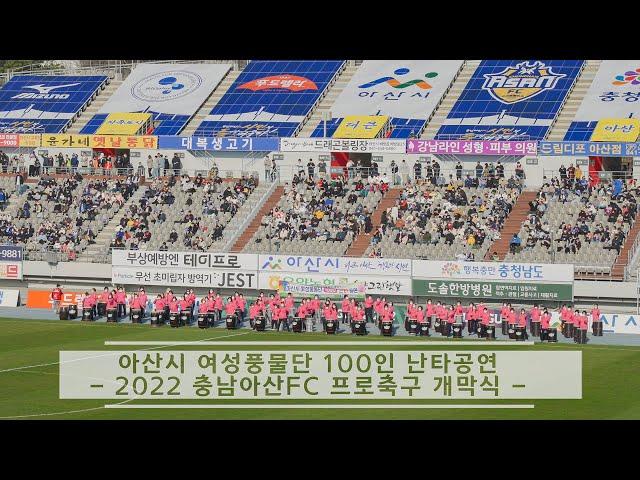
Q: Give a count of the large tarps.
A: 6